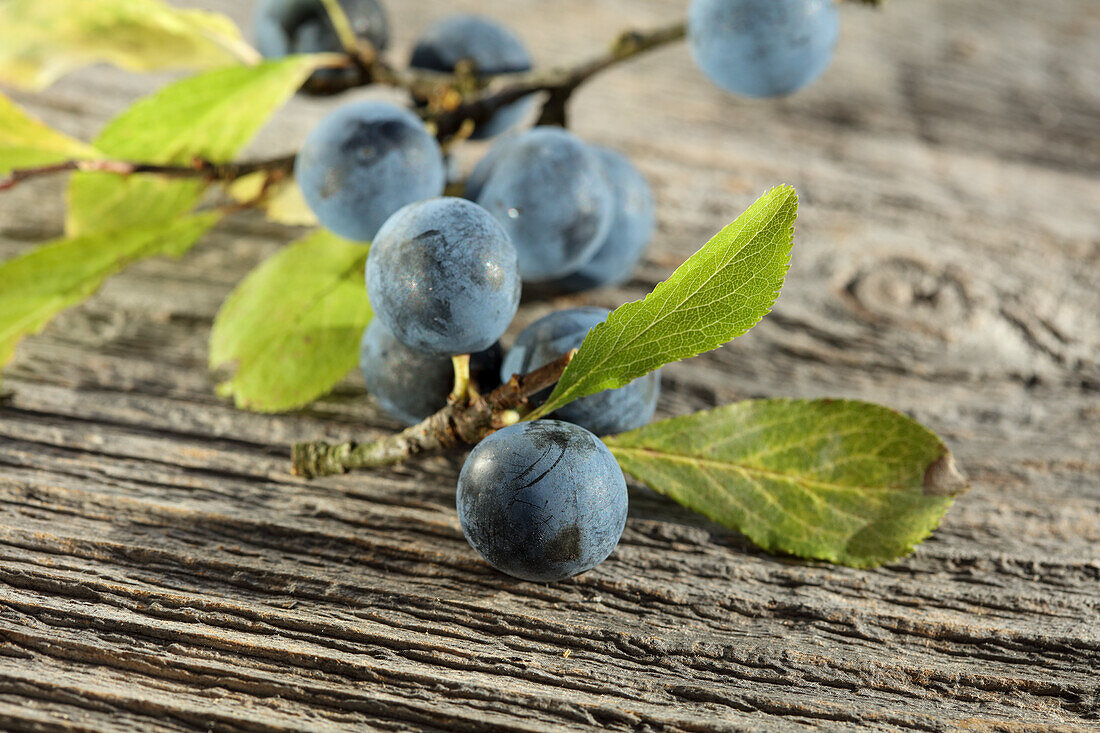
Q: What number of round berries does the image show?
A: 11